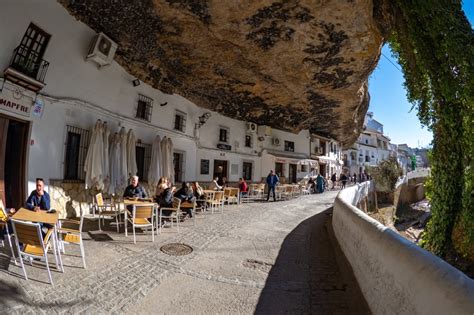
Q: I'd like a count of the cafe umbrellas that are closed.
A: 8